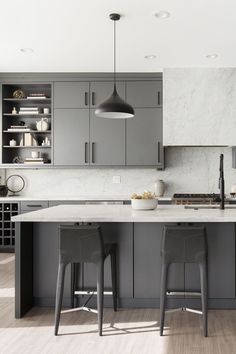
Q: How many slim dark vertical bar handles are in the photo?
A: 6